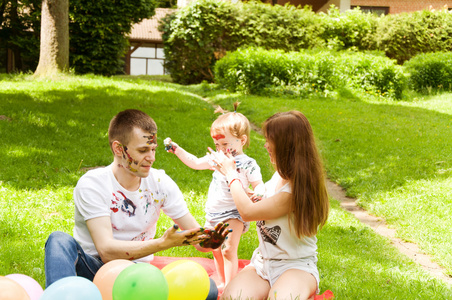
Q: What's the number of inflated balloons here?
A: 6